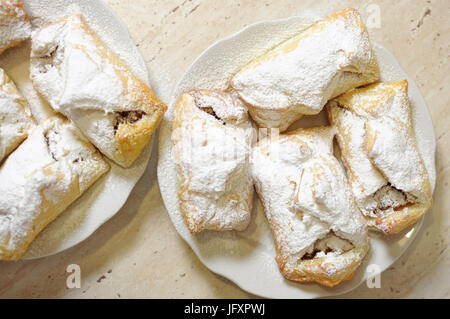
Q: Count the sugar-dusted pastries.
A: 8